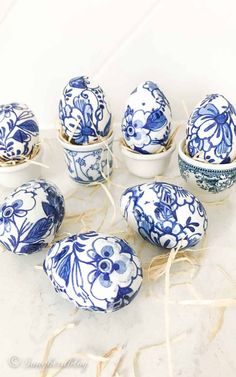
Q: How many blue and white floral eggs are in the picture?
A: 7